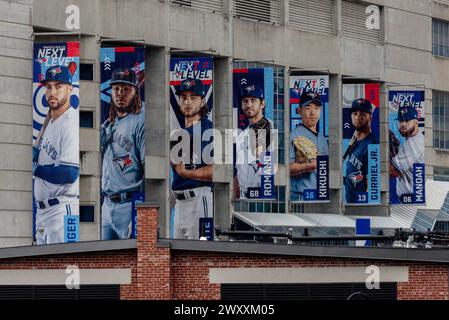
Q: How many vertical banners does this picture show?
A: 7